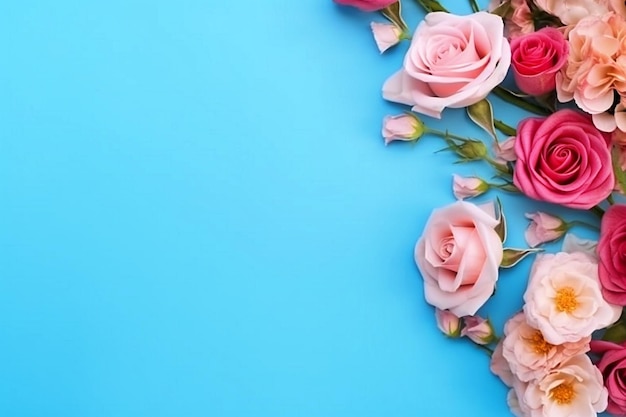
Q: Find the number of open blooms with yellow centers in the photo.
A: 3